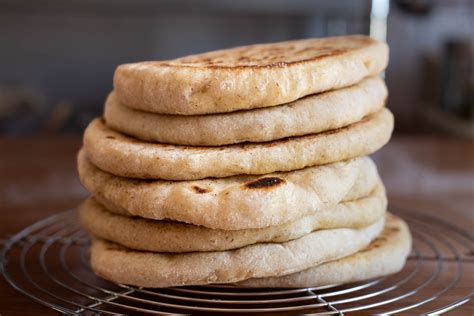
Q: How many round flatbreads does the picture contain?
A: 7